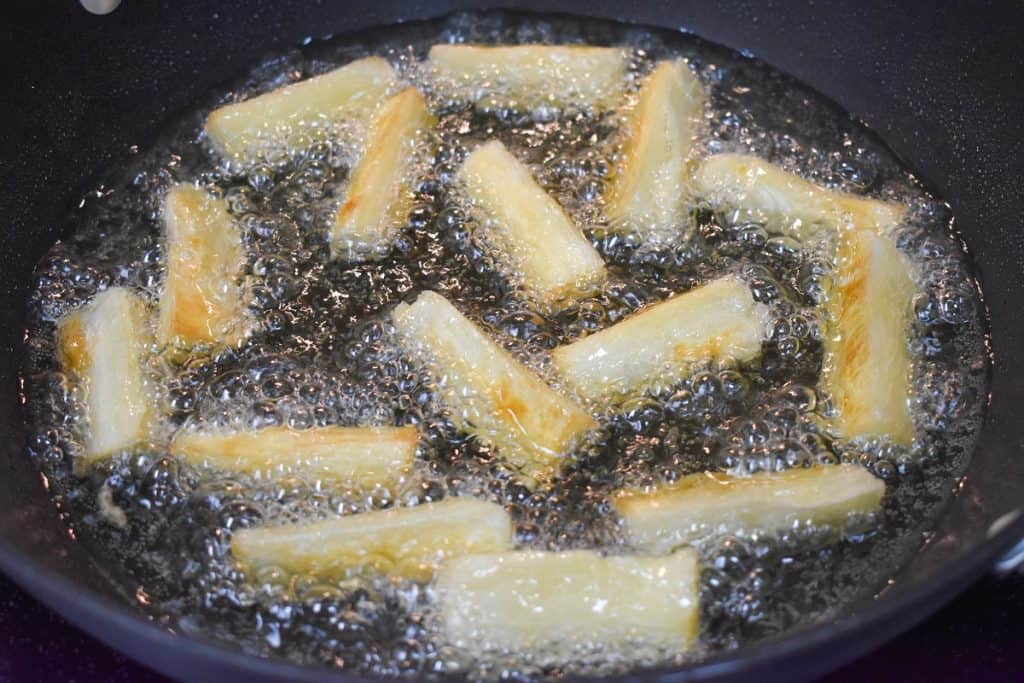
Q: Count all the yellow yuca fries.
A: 15